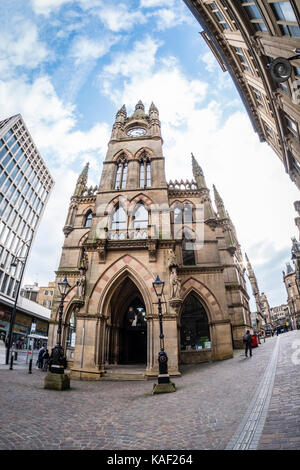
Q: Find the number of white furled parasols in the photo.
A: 0